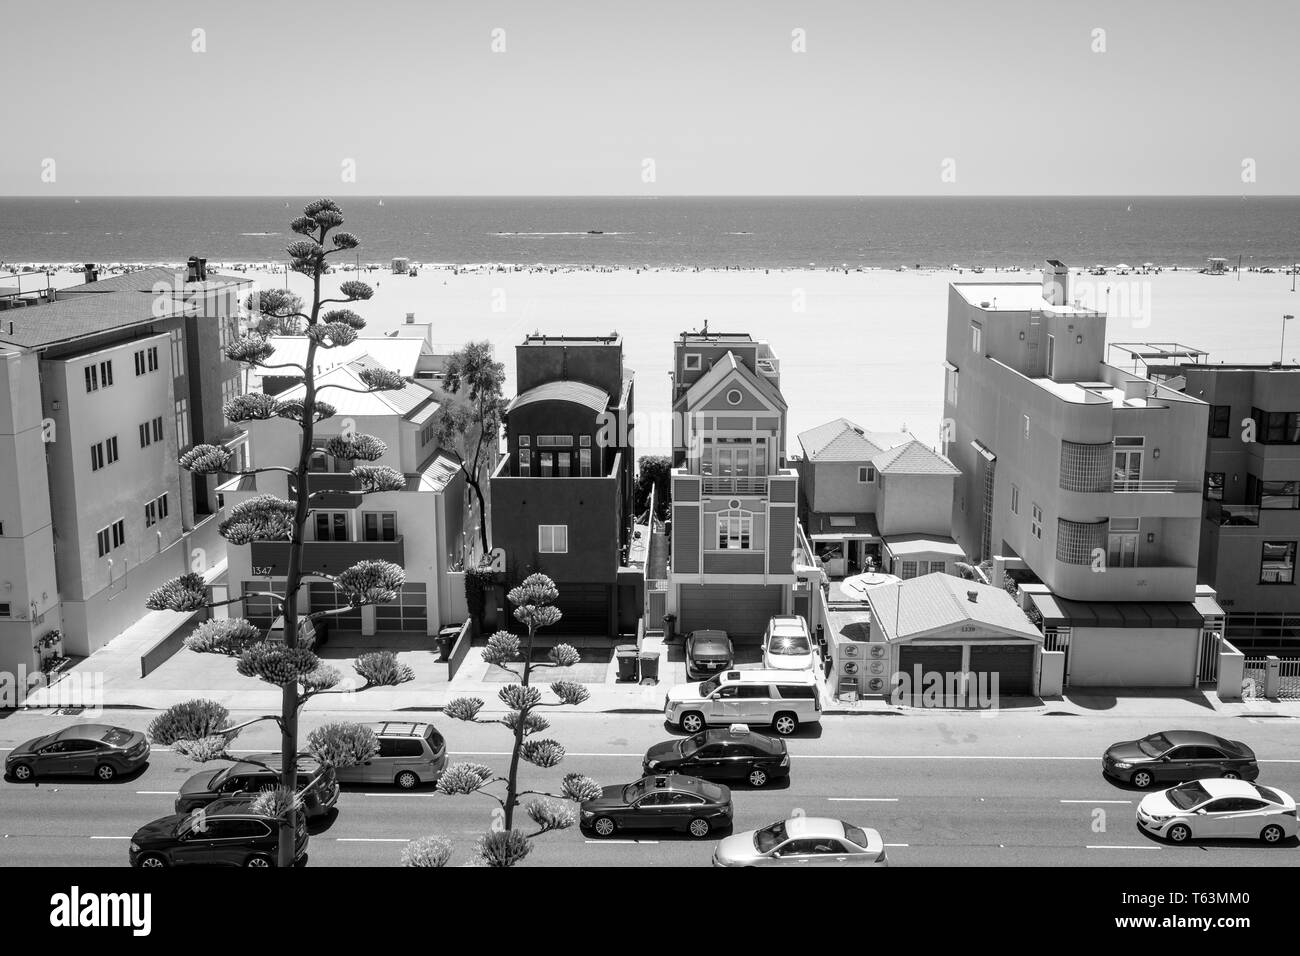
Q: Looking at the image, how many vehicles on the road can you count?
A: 10